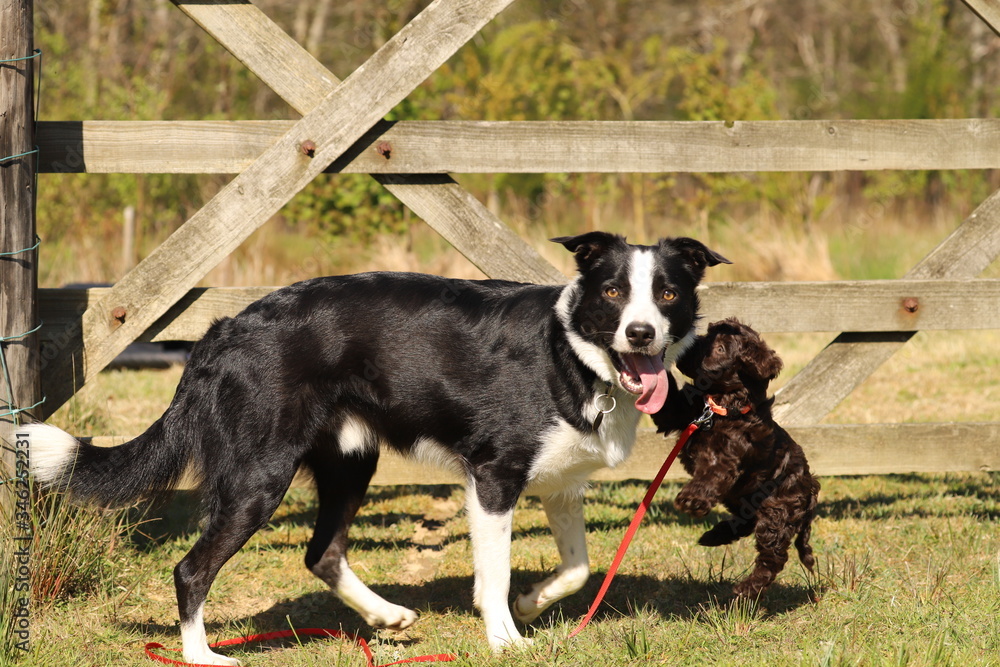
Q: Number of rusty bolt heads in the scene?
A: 4